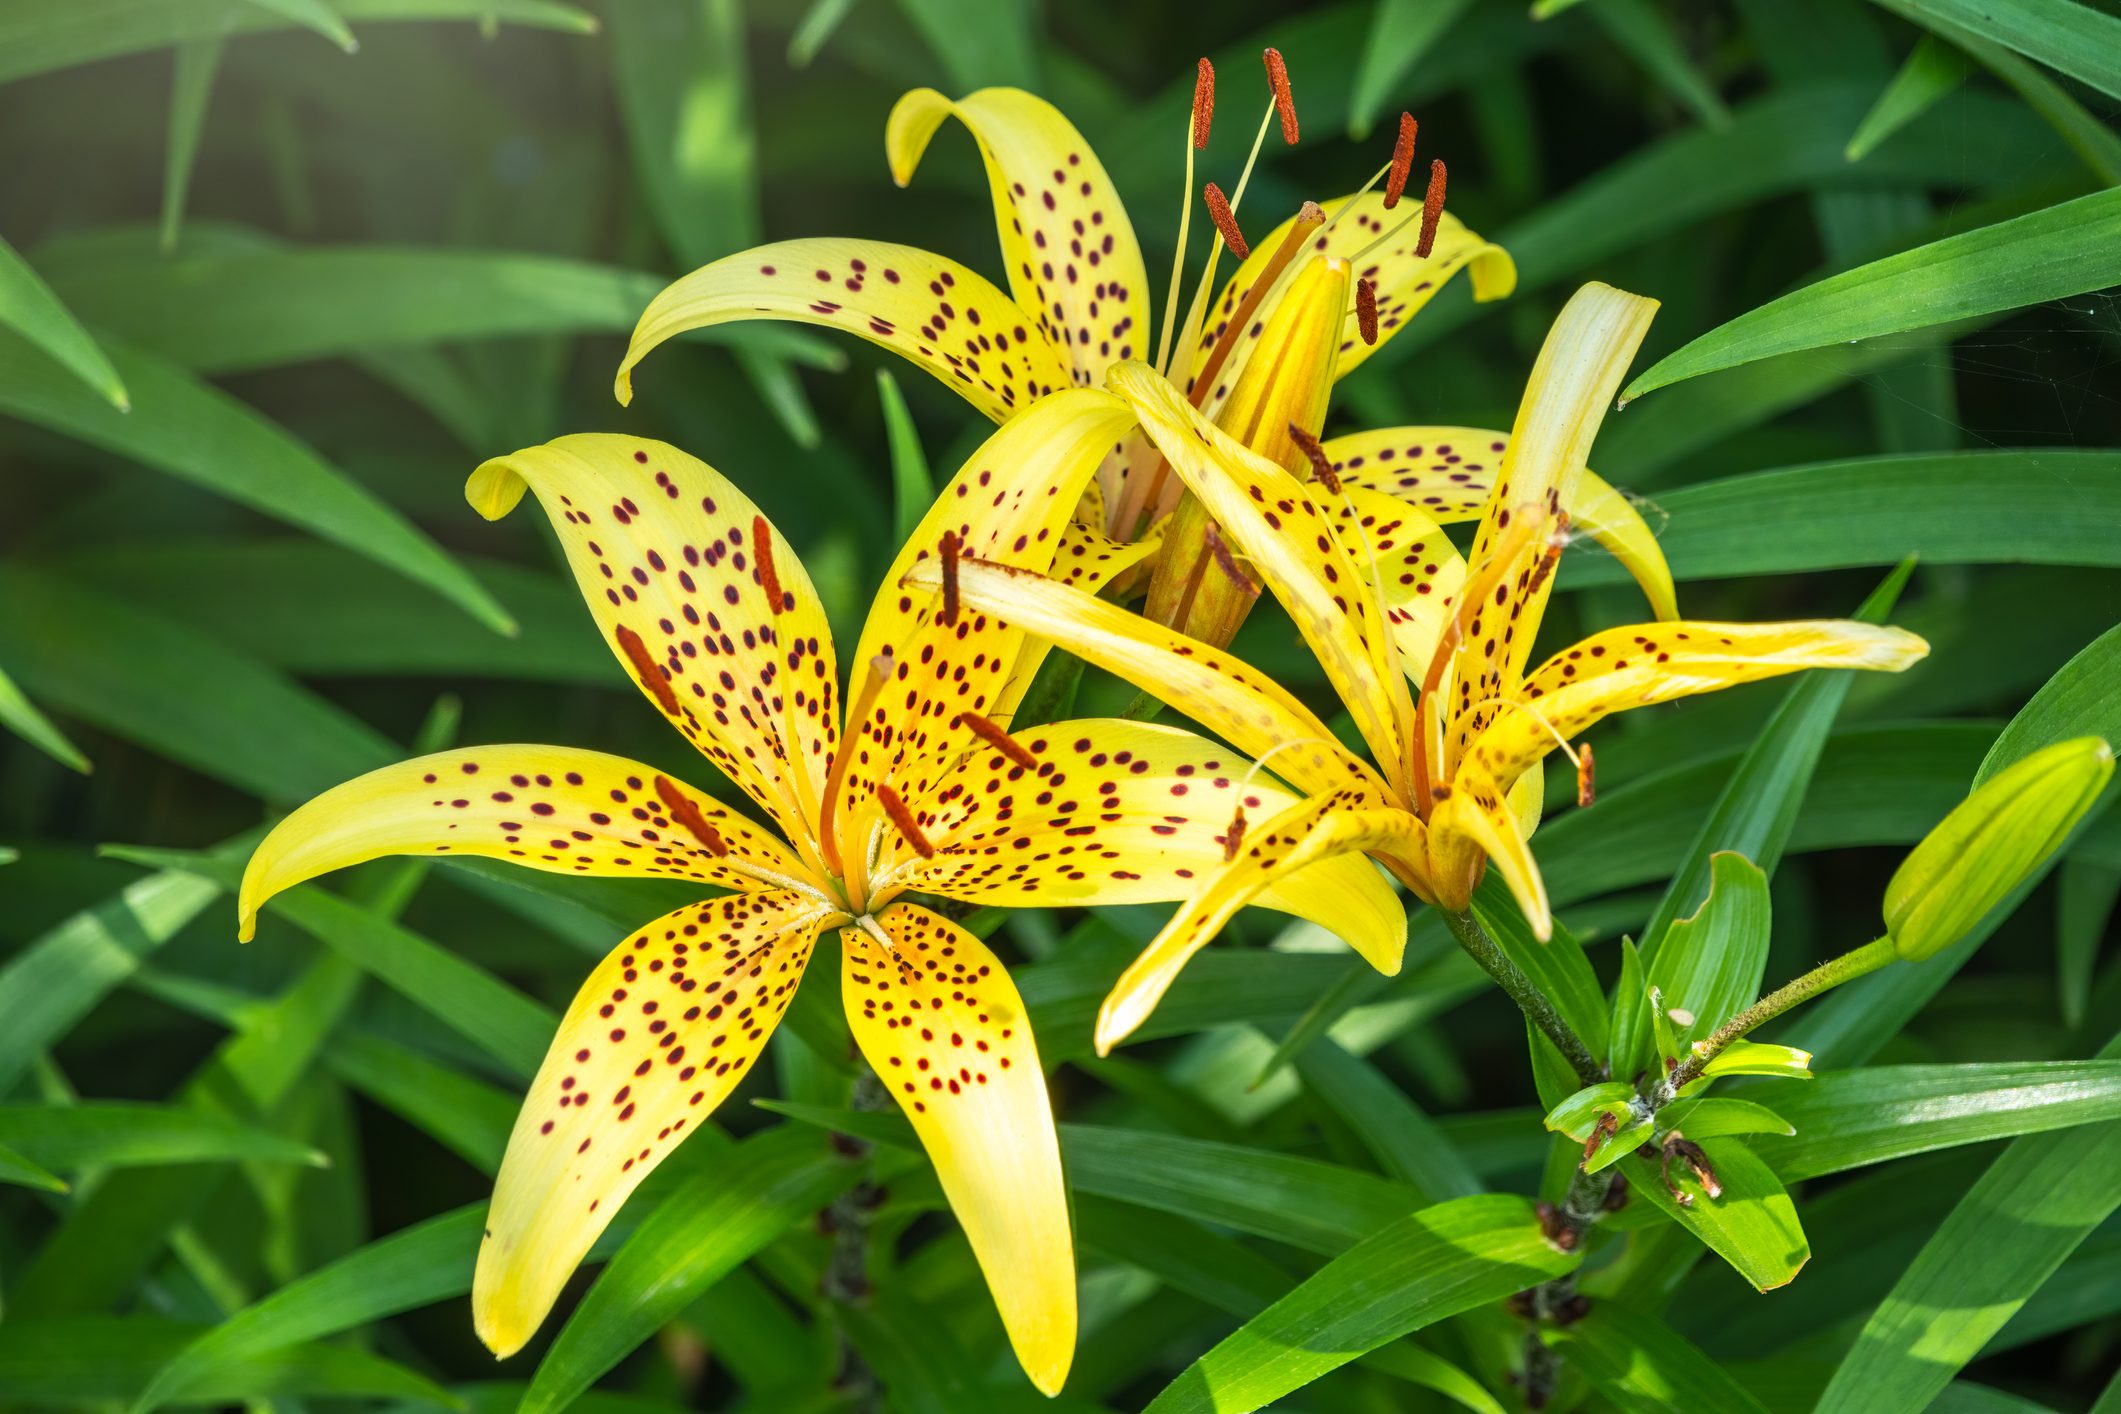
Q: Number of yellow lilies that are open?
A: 3